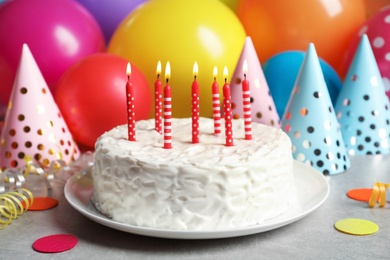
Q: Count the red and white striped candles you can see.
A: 3